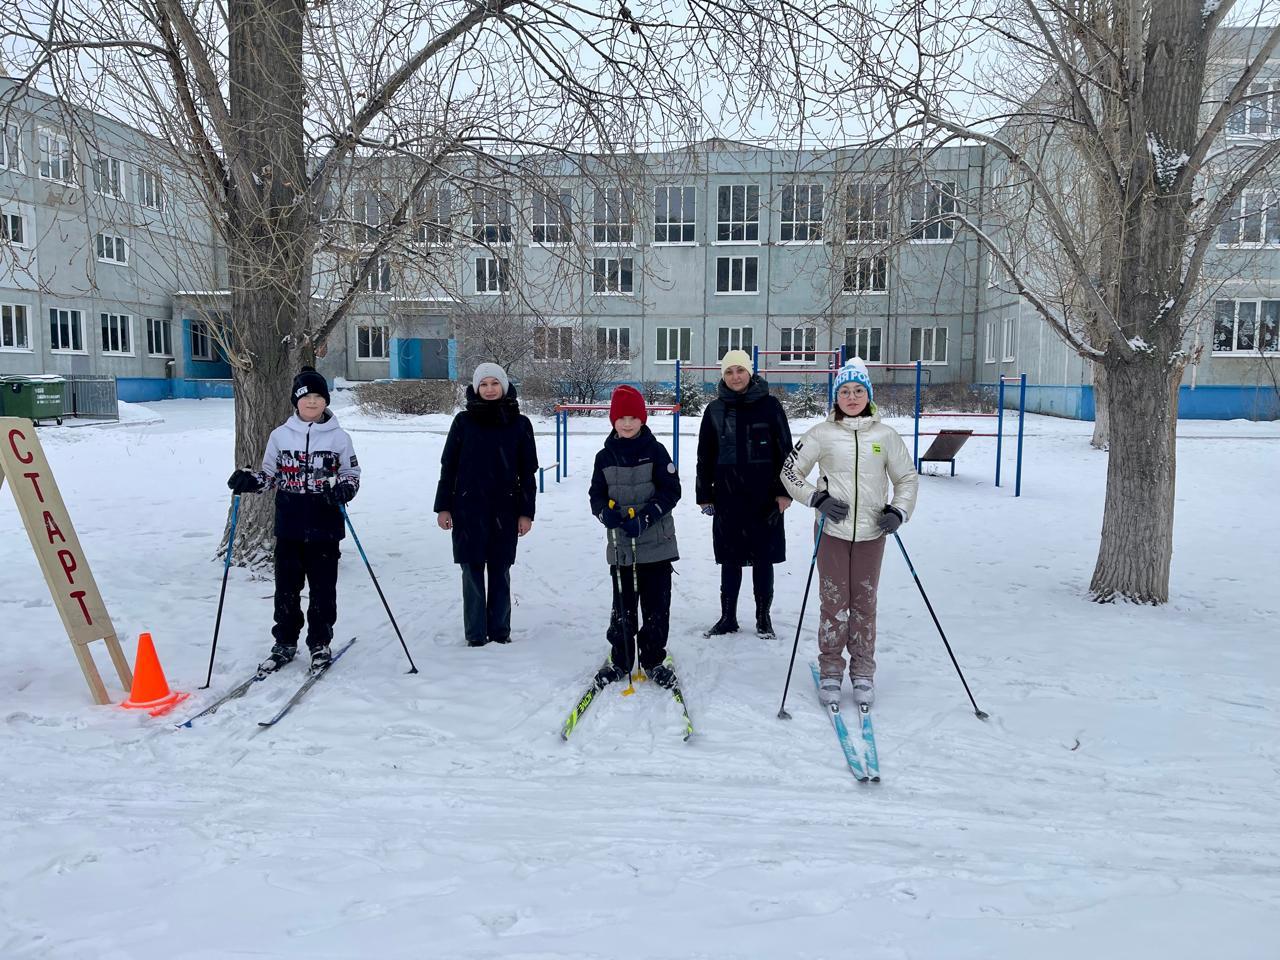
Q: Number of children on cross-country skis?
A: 3